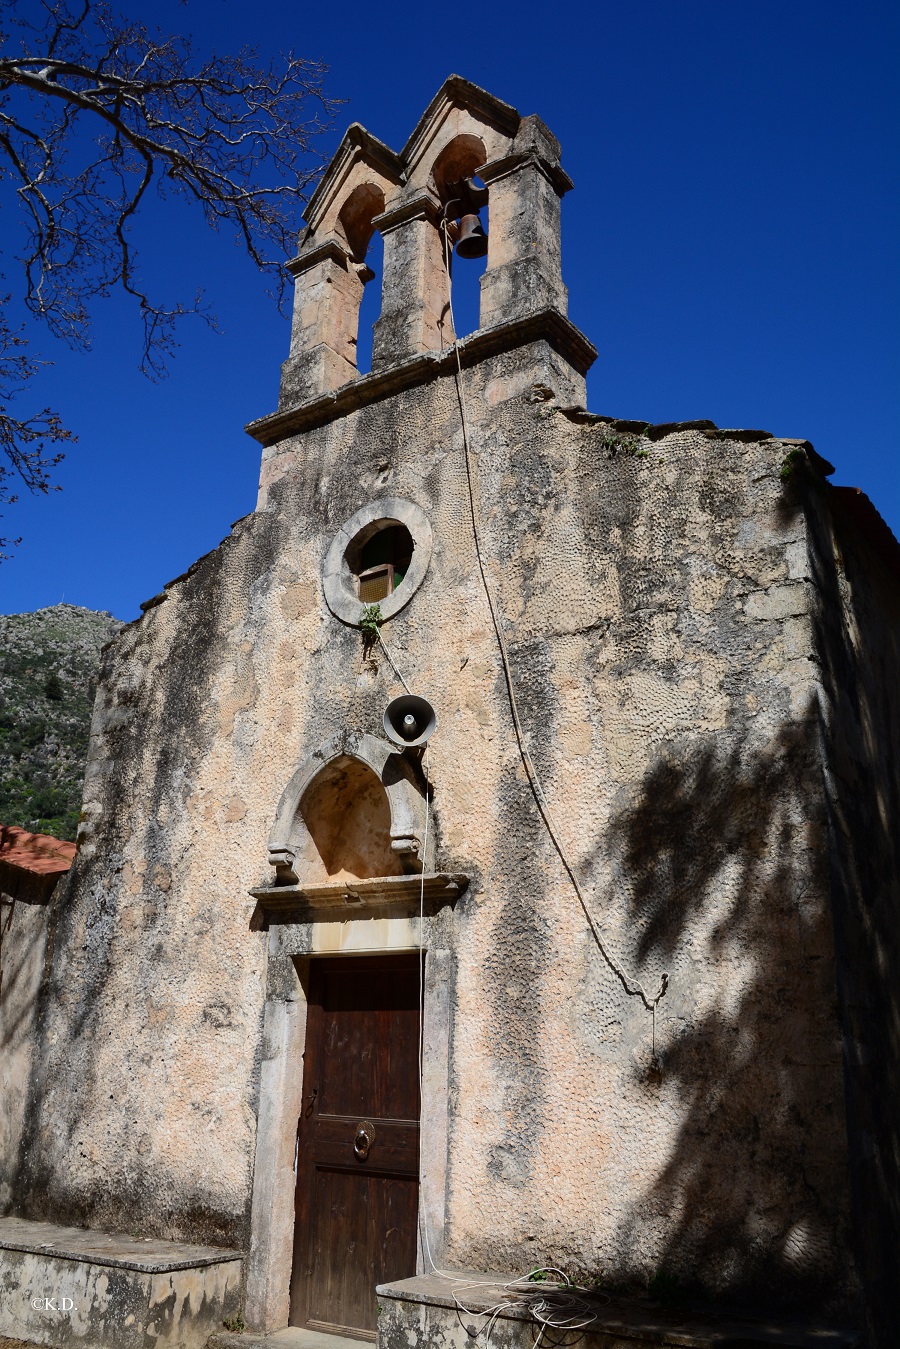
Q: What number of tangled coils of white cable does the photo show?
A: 1